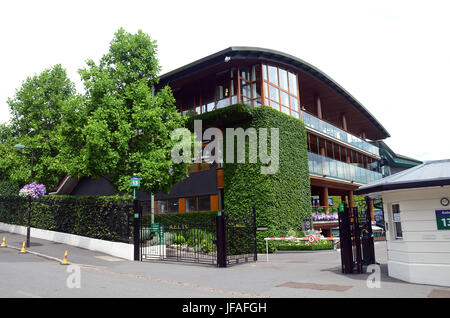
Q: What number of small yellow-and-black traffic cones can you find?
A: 3